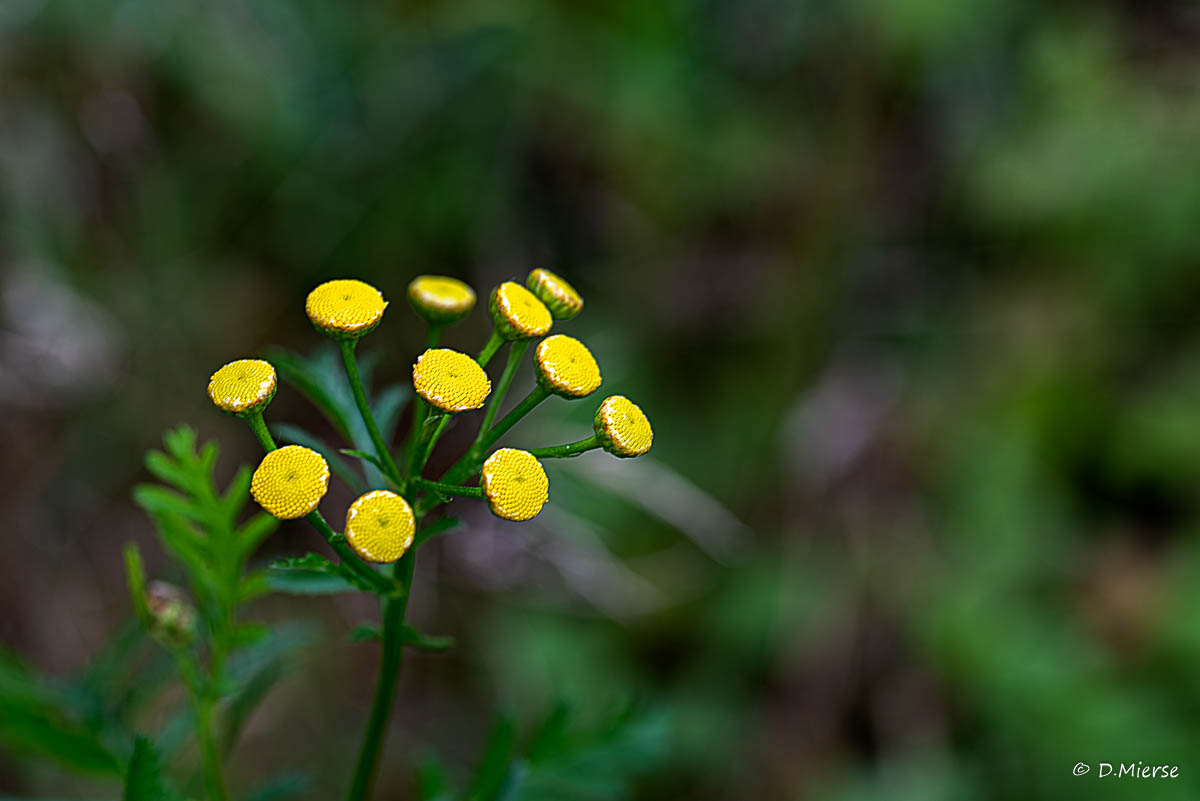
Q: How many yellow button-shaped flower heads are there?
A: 11